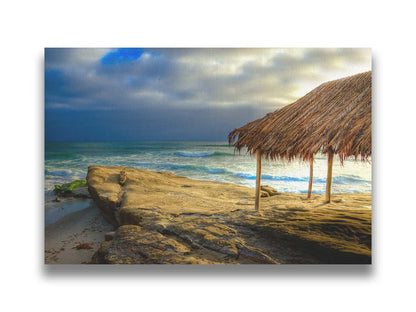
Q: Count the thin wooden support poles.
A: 3